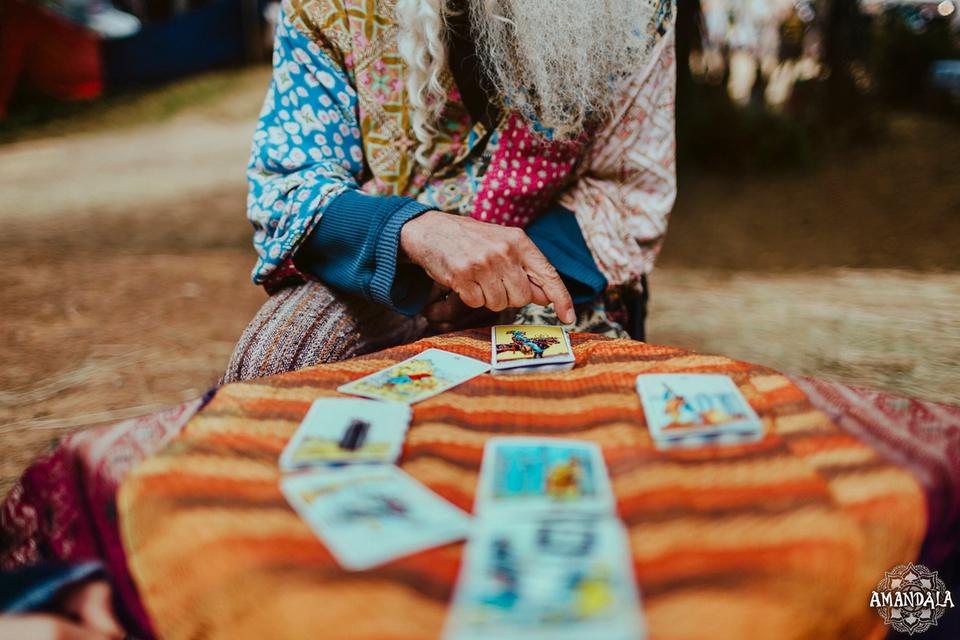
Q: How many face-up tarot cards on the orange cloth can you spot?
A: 7